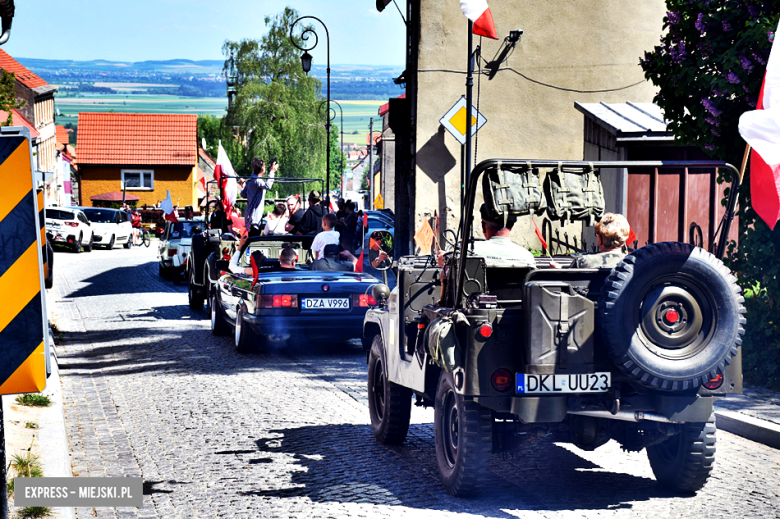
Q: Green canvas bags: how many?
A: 2